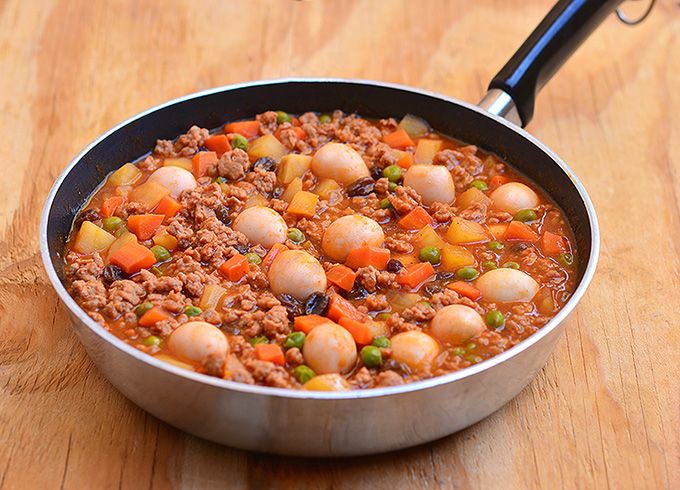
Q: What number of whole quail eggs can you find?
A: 12